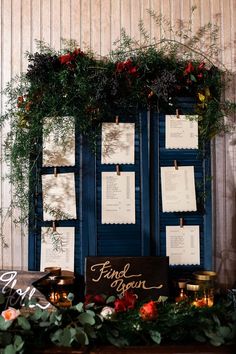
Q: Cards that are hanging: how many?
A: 8